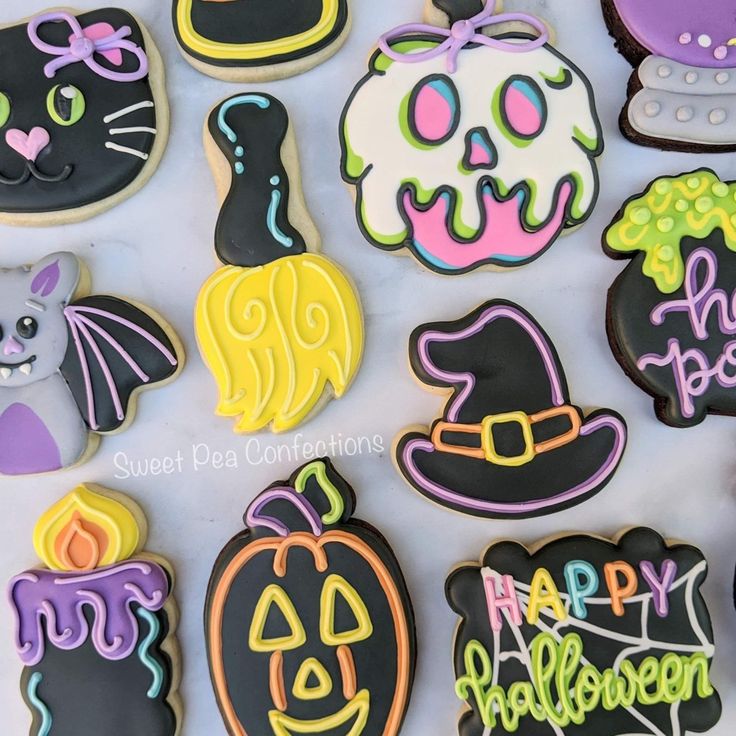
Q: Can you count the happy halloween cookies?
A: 1